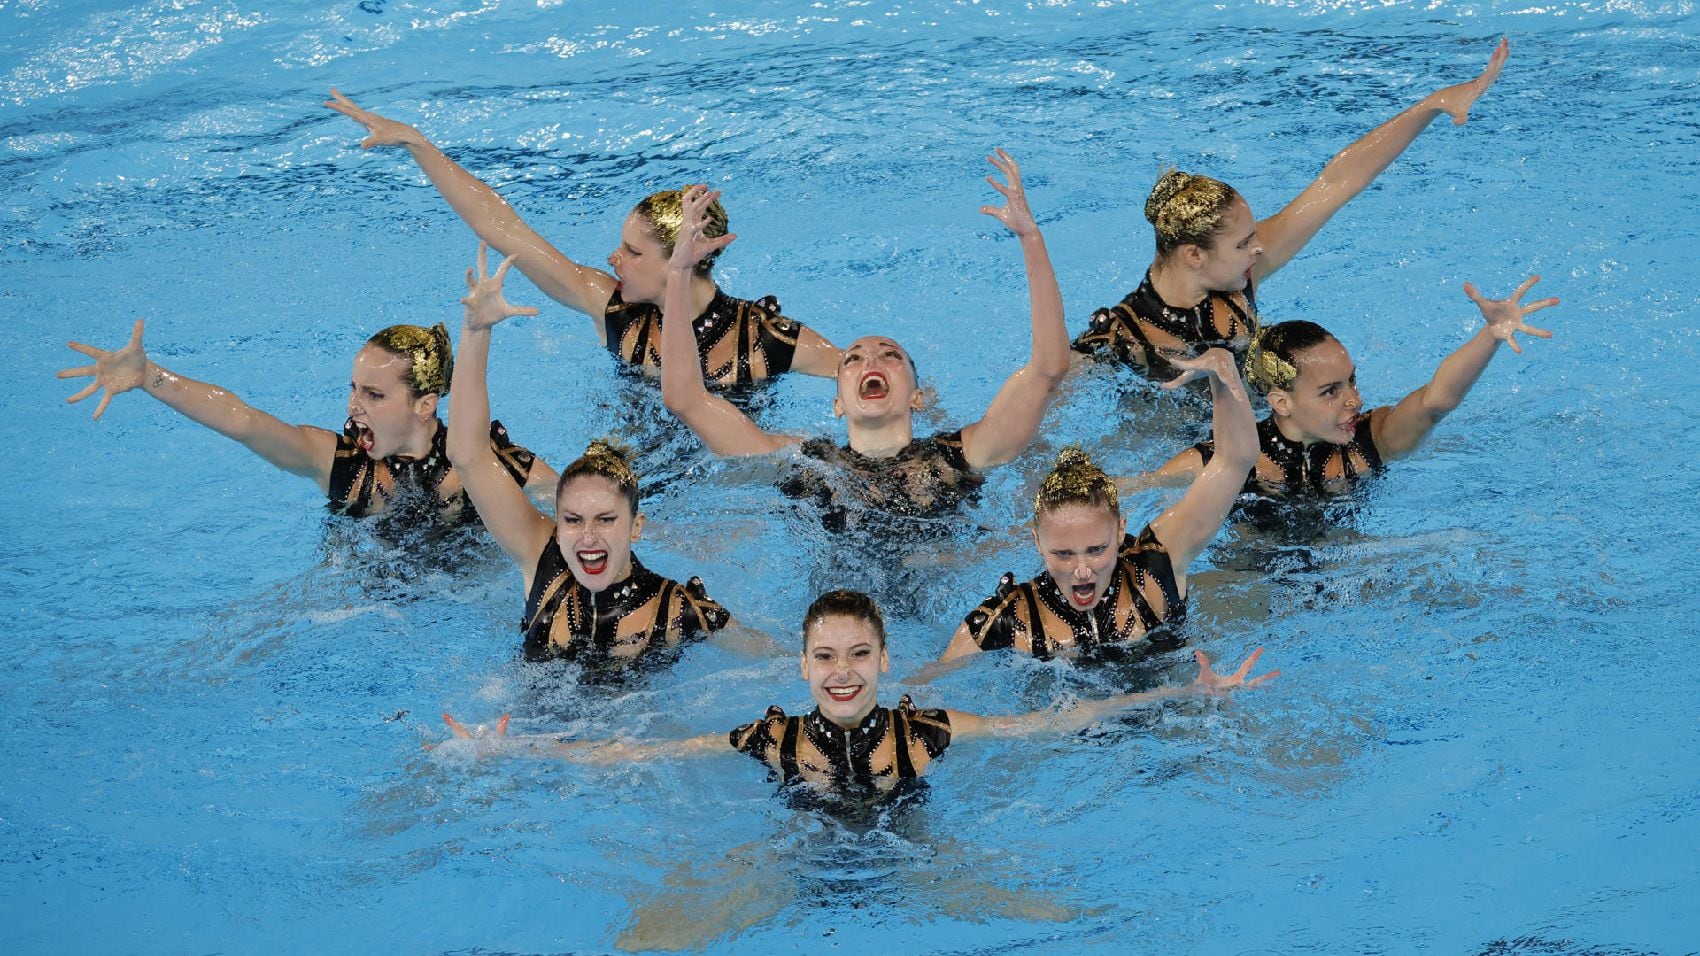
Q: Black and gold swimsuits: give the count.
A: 8